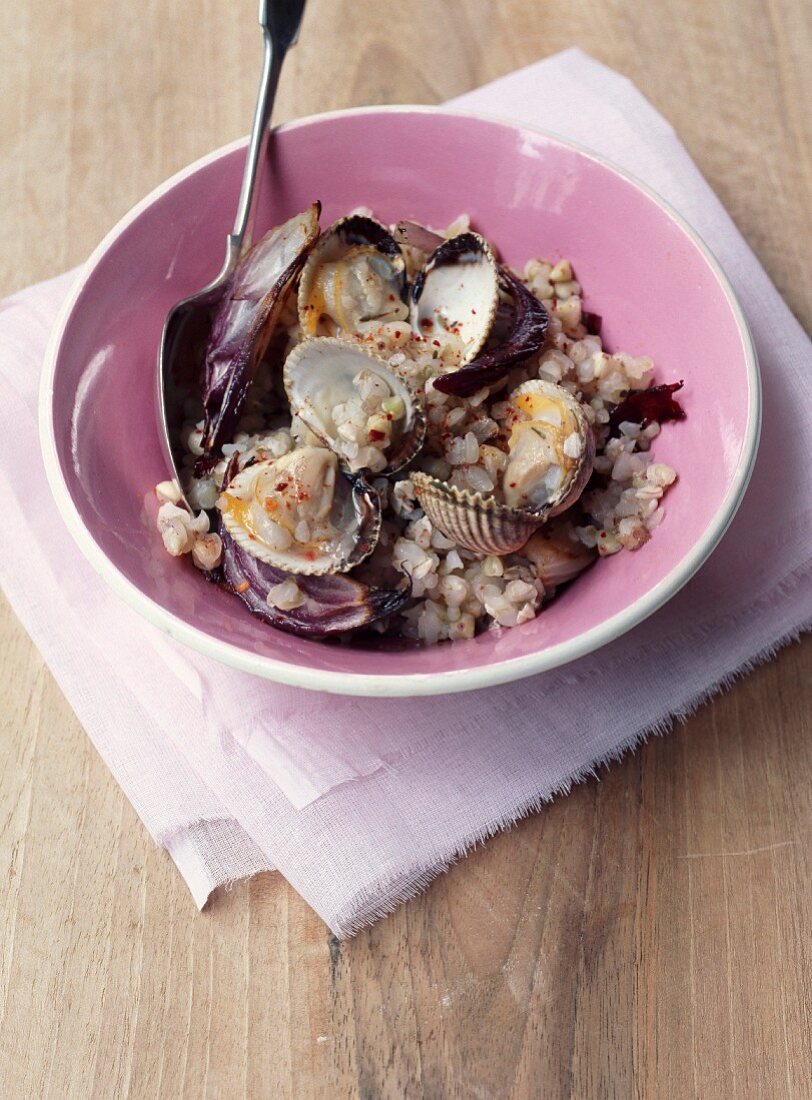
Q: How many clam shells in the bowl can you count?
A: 6